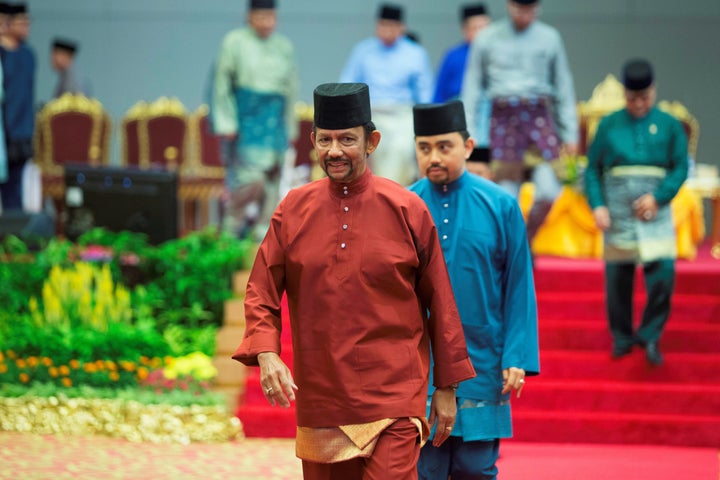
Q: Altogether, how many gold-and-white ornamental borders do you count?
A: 1